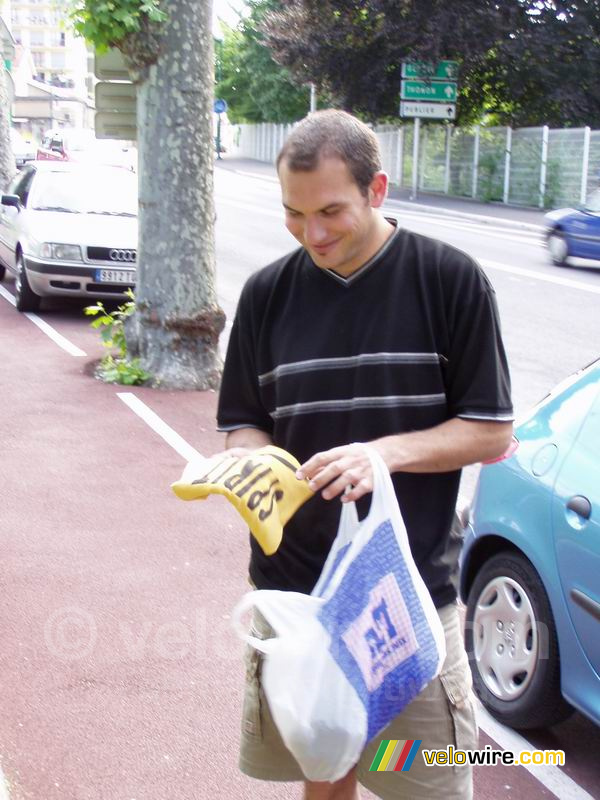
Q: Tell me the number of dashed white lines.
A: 3